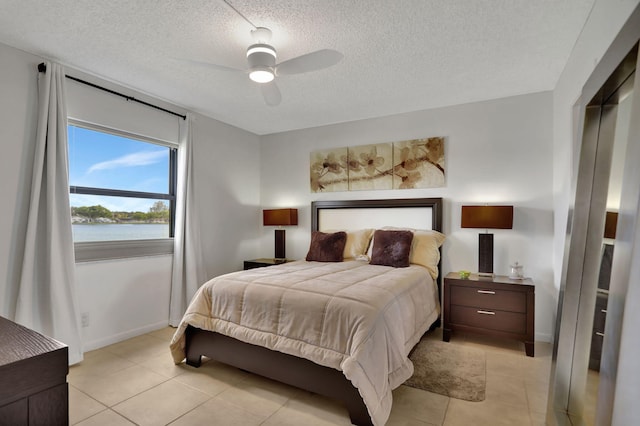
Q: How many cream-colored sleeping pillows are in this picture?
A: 2